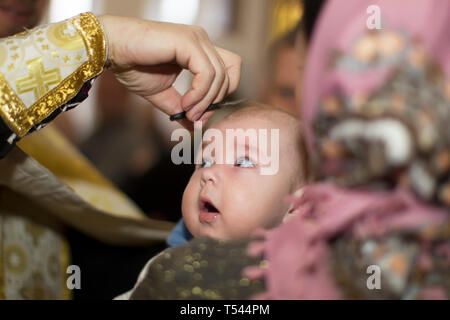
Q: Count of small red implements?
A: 0